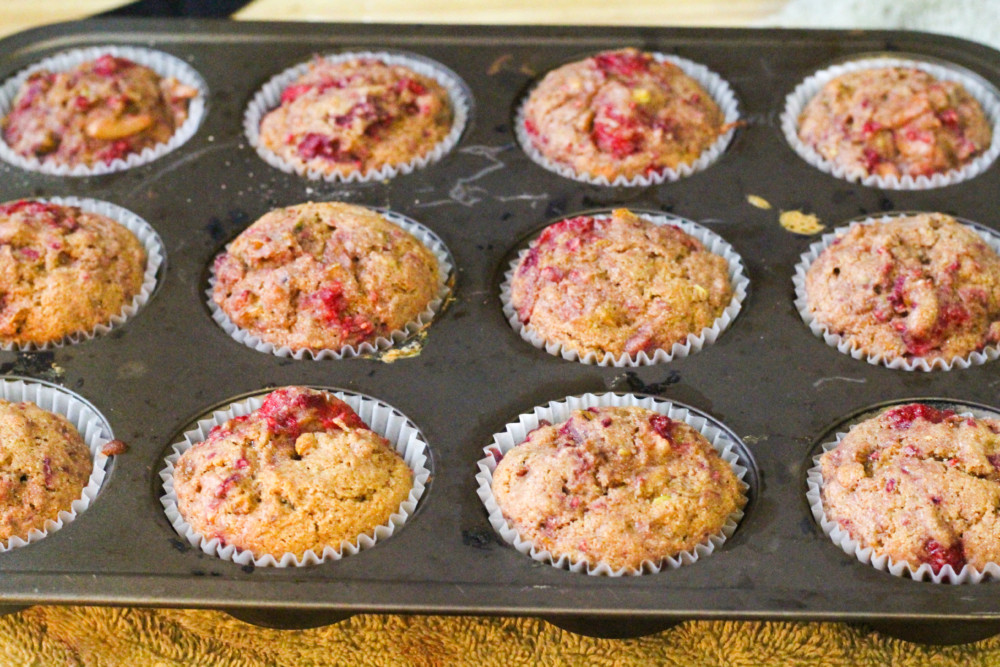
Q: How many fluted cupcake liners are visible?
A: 12